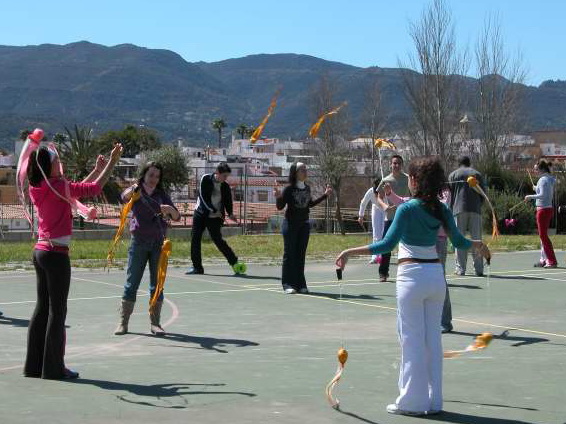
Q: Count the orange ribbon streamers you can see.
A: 8